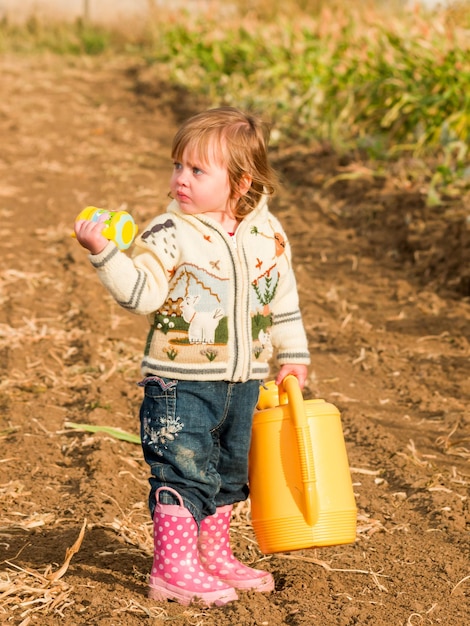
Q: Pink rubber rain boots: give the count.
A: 2